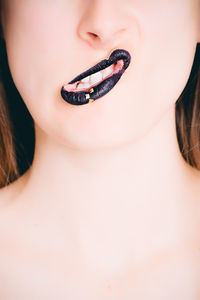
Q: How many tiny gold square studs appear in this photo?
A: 3